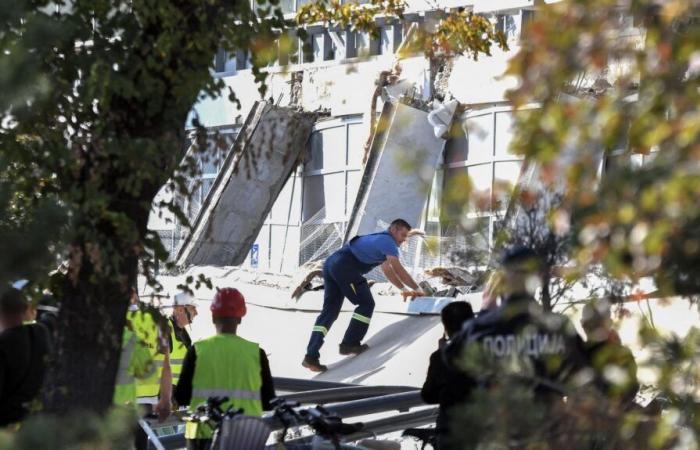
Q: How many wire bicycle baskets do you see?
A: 1